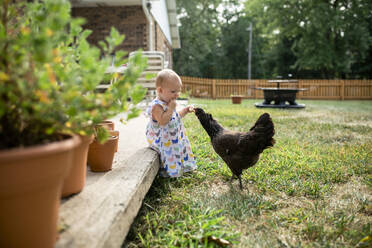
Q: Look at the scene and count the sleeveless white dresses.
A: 1